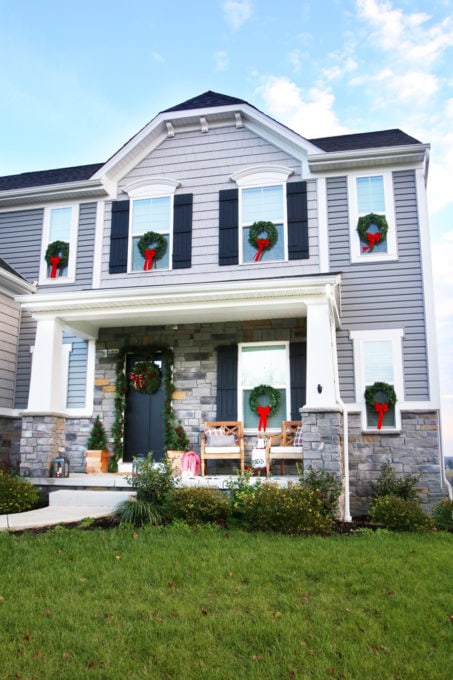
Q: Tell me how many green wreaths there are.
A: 7